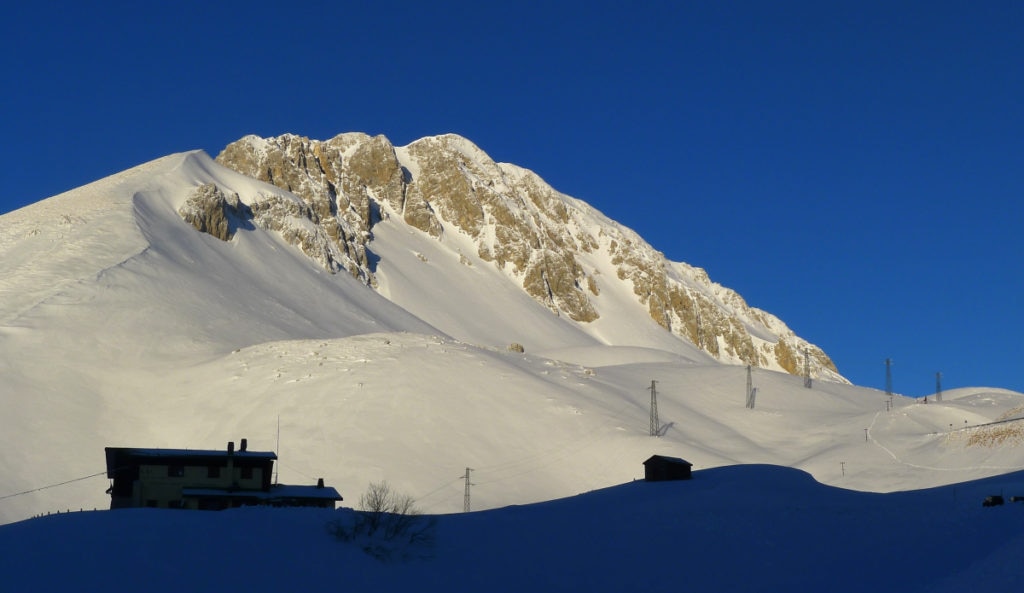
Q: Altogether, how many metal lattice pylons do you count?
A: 6